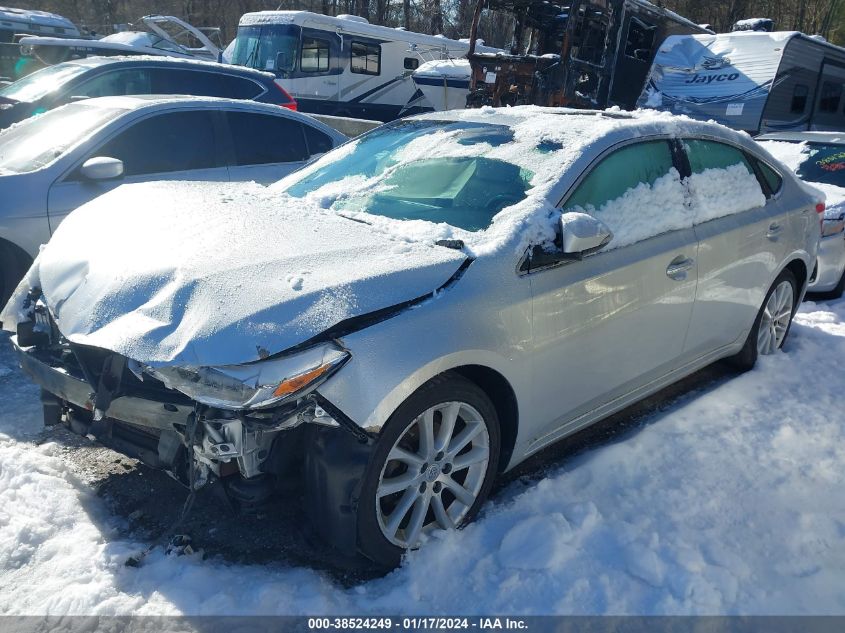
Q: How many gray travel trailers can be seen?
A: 1